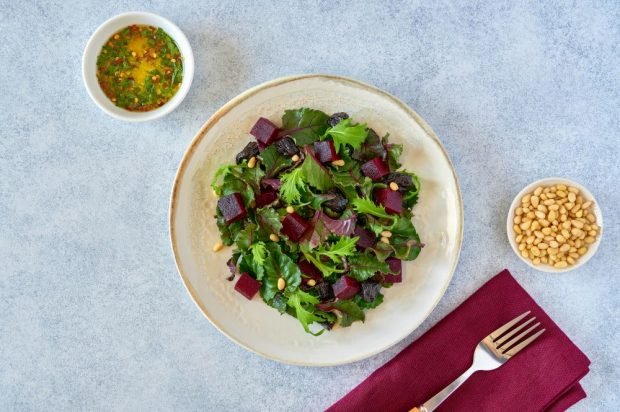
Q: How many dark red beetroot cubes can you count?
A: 12